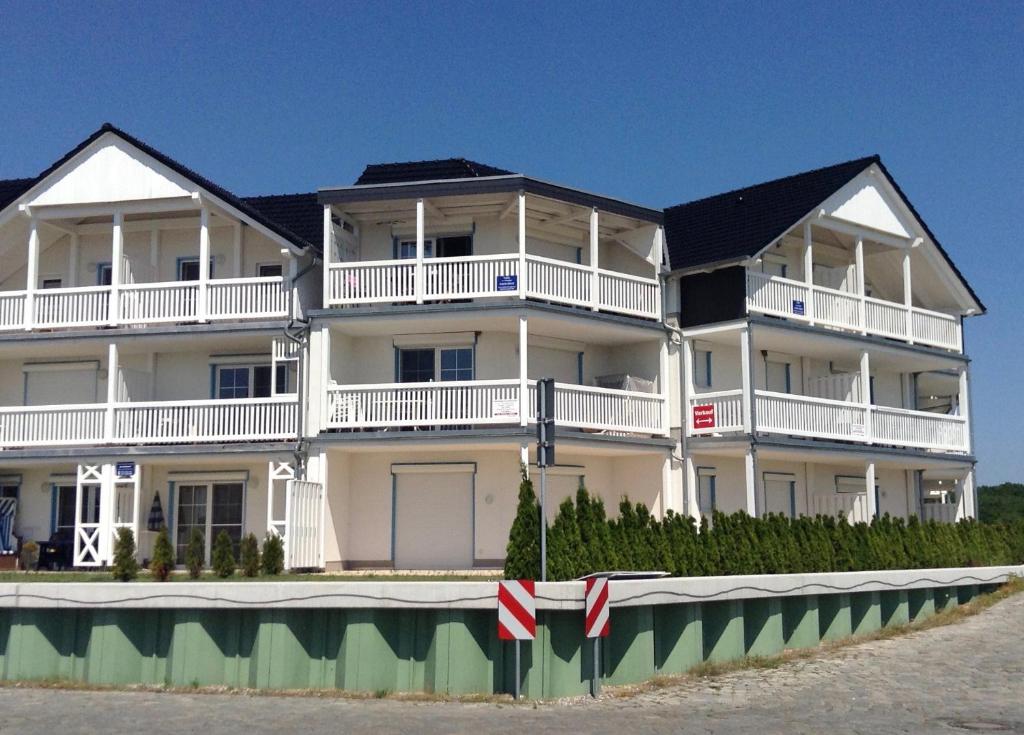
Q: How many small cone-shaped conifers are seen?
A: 6